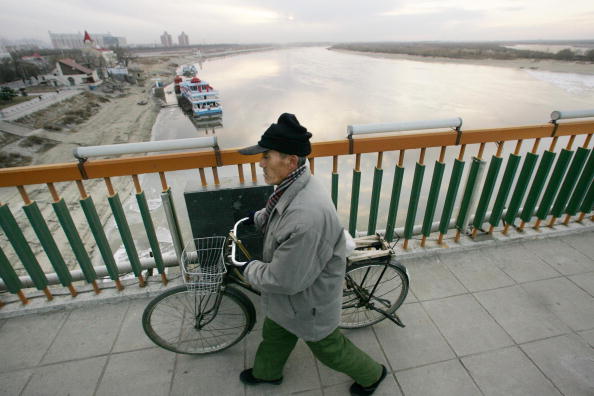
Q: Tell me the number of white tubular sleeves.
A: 3